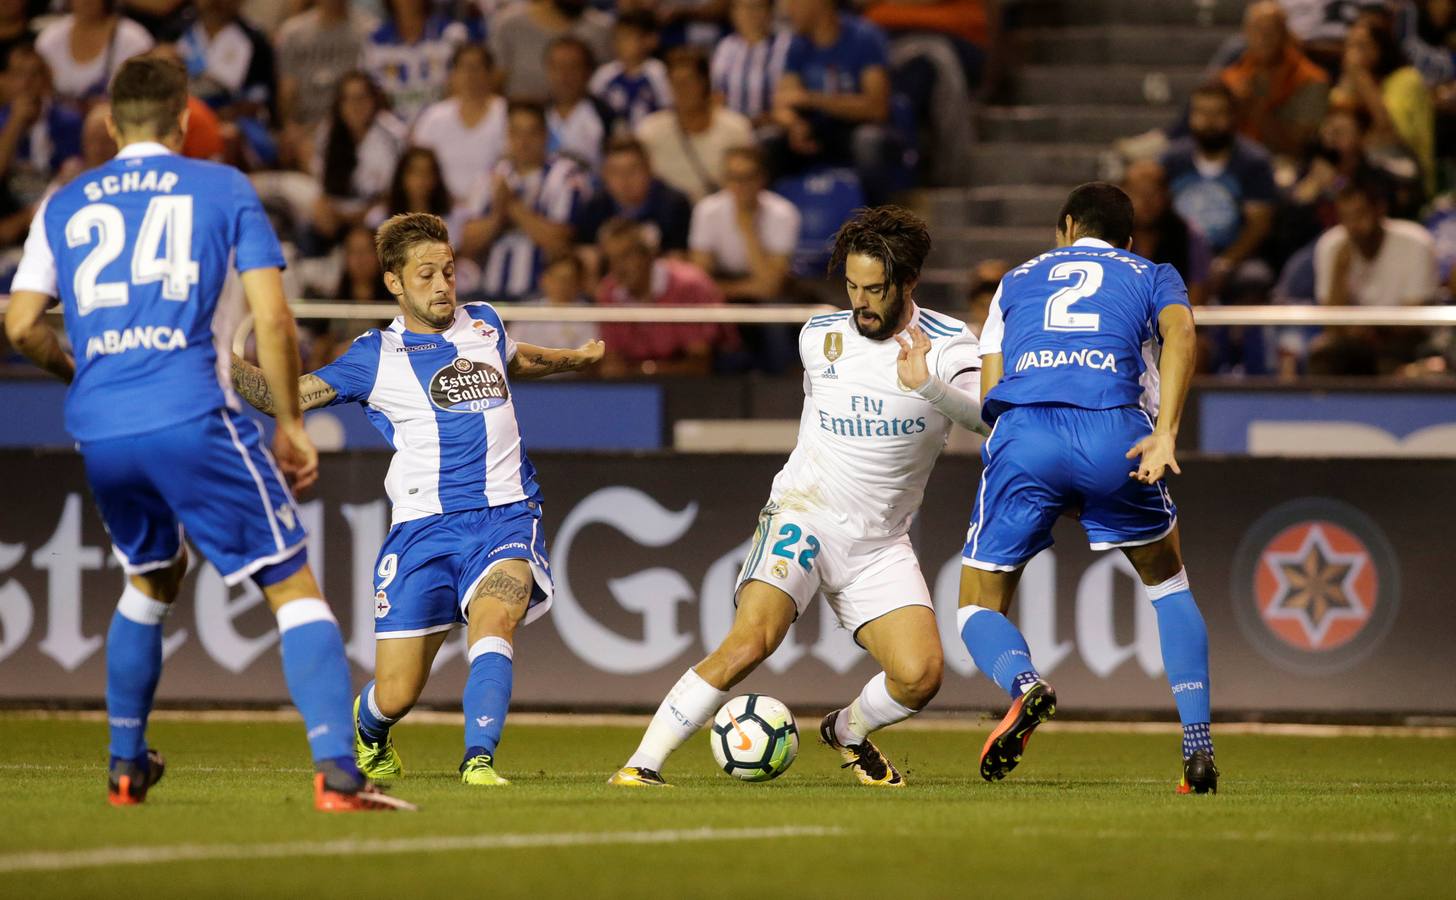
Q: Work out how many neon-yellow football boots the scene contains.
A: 2